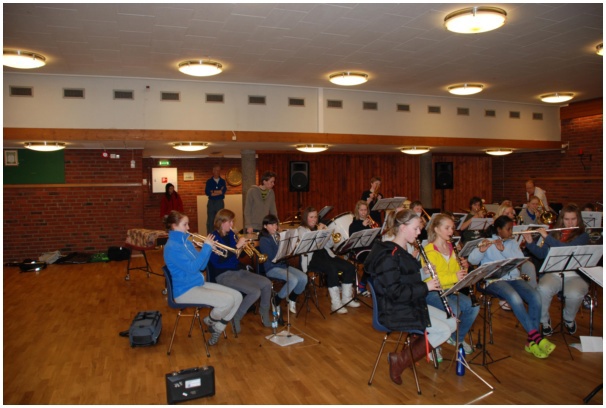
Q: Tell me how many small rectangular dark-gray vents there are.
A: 15